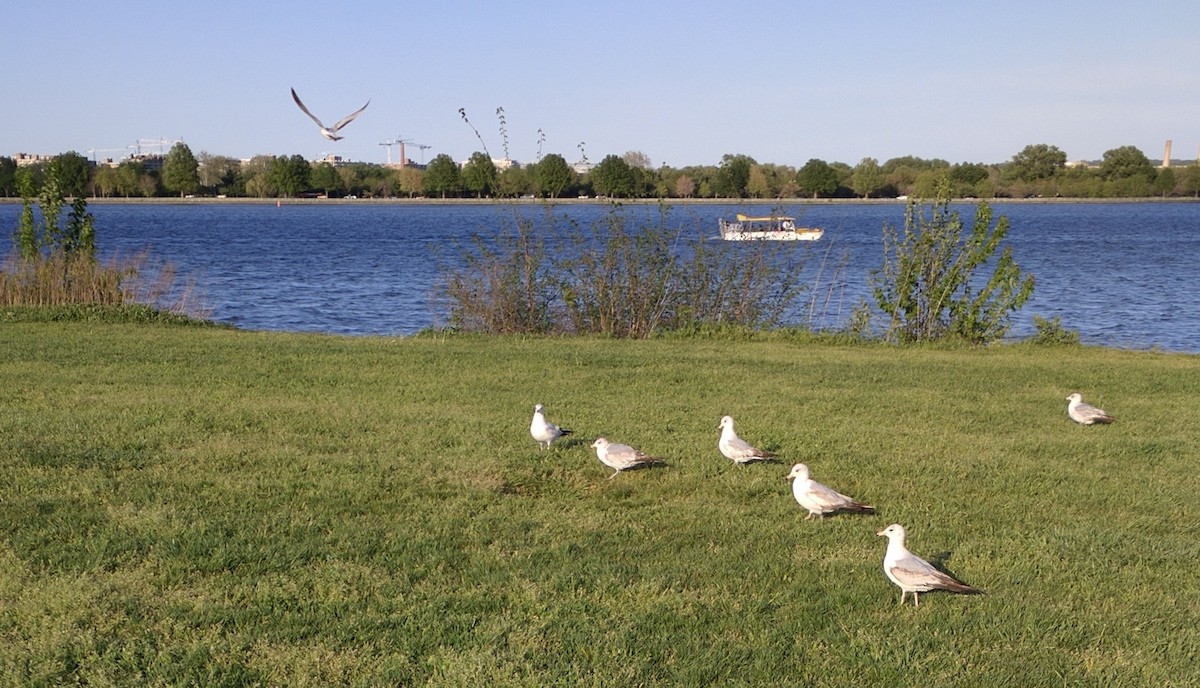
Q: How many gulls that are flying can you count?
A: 1